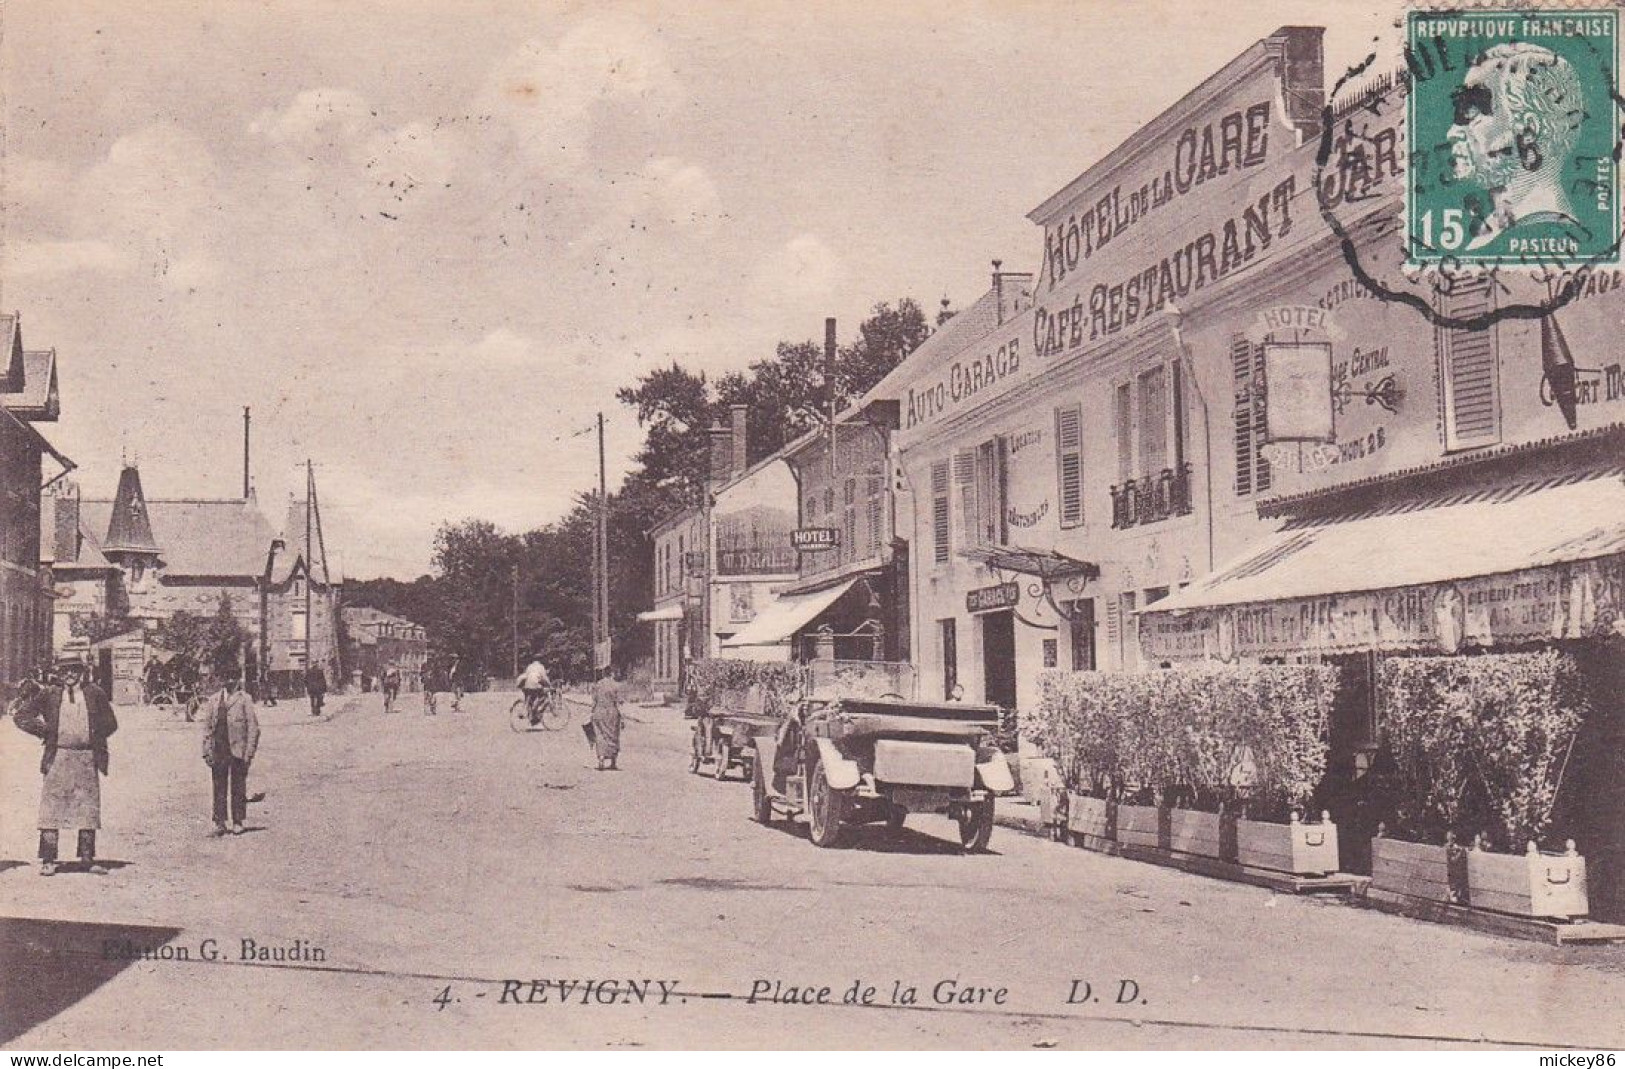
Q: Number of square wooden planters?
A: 6